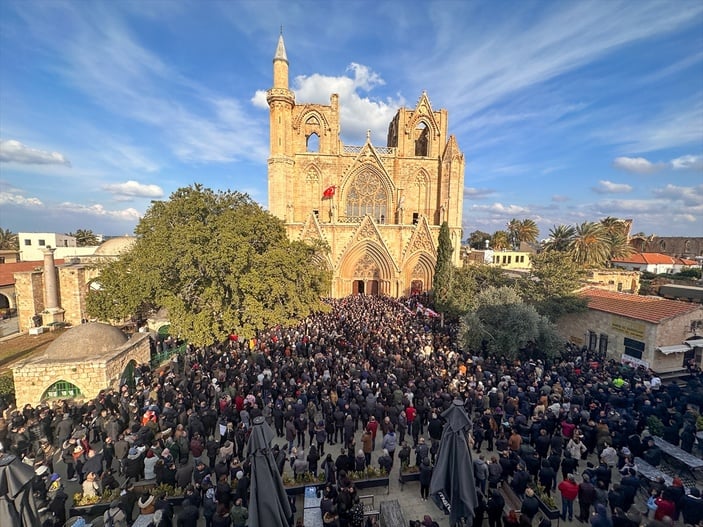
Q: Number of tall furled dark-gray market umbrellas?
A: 3